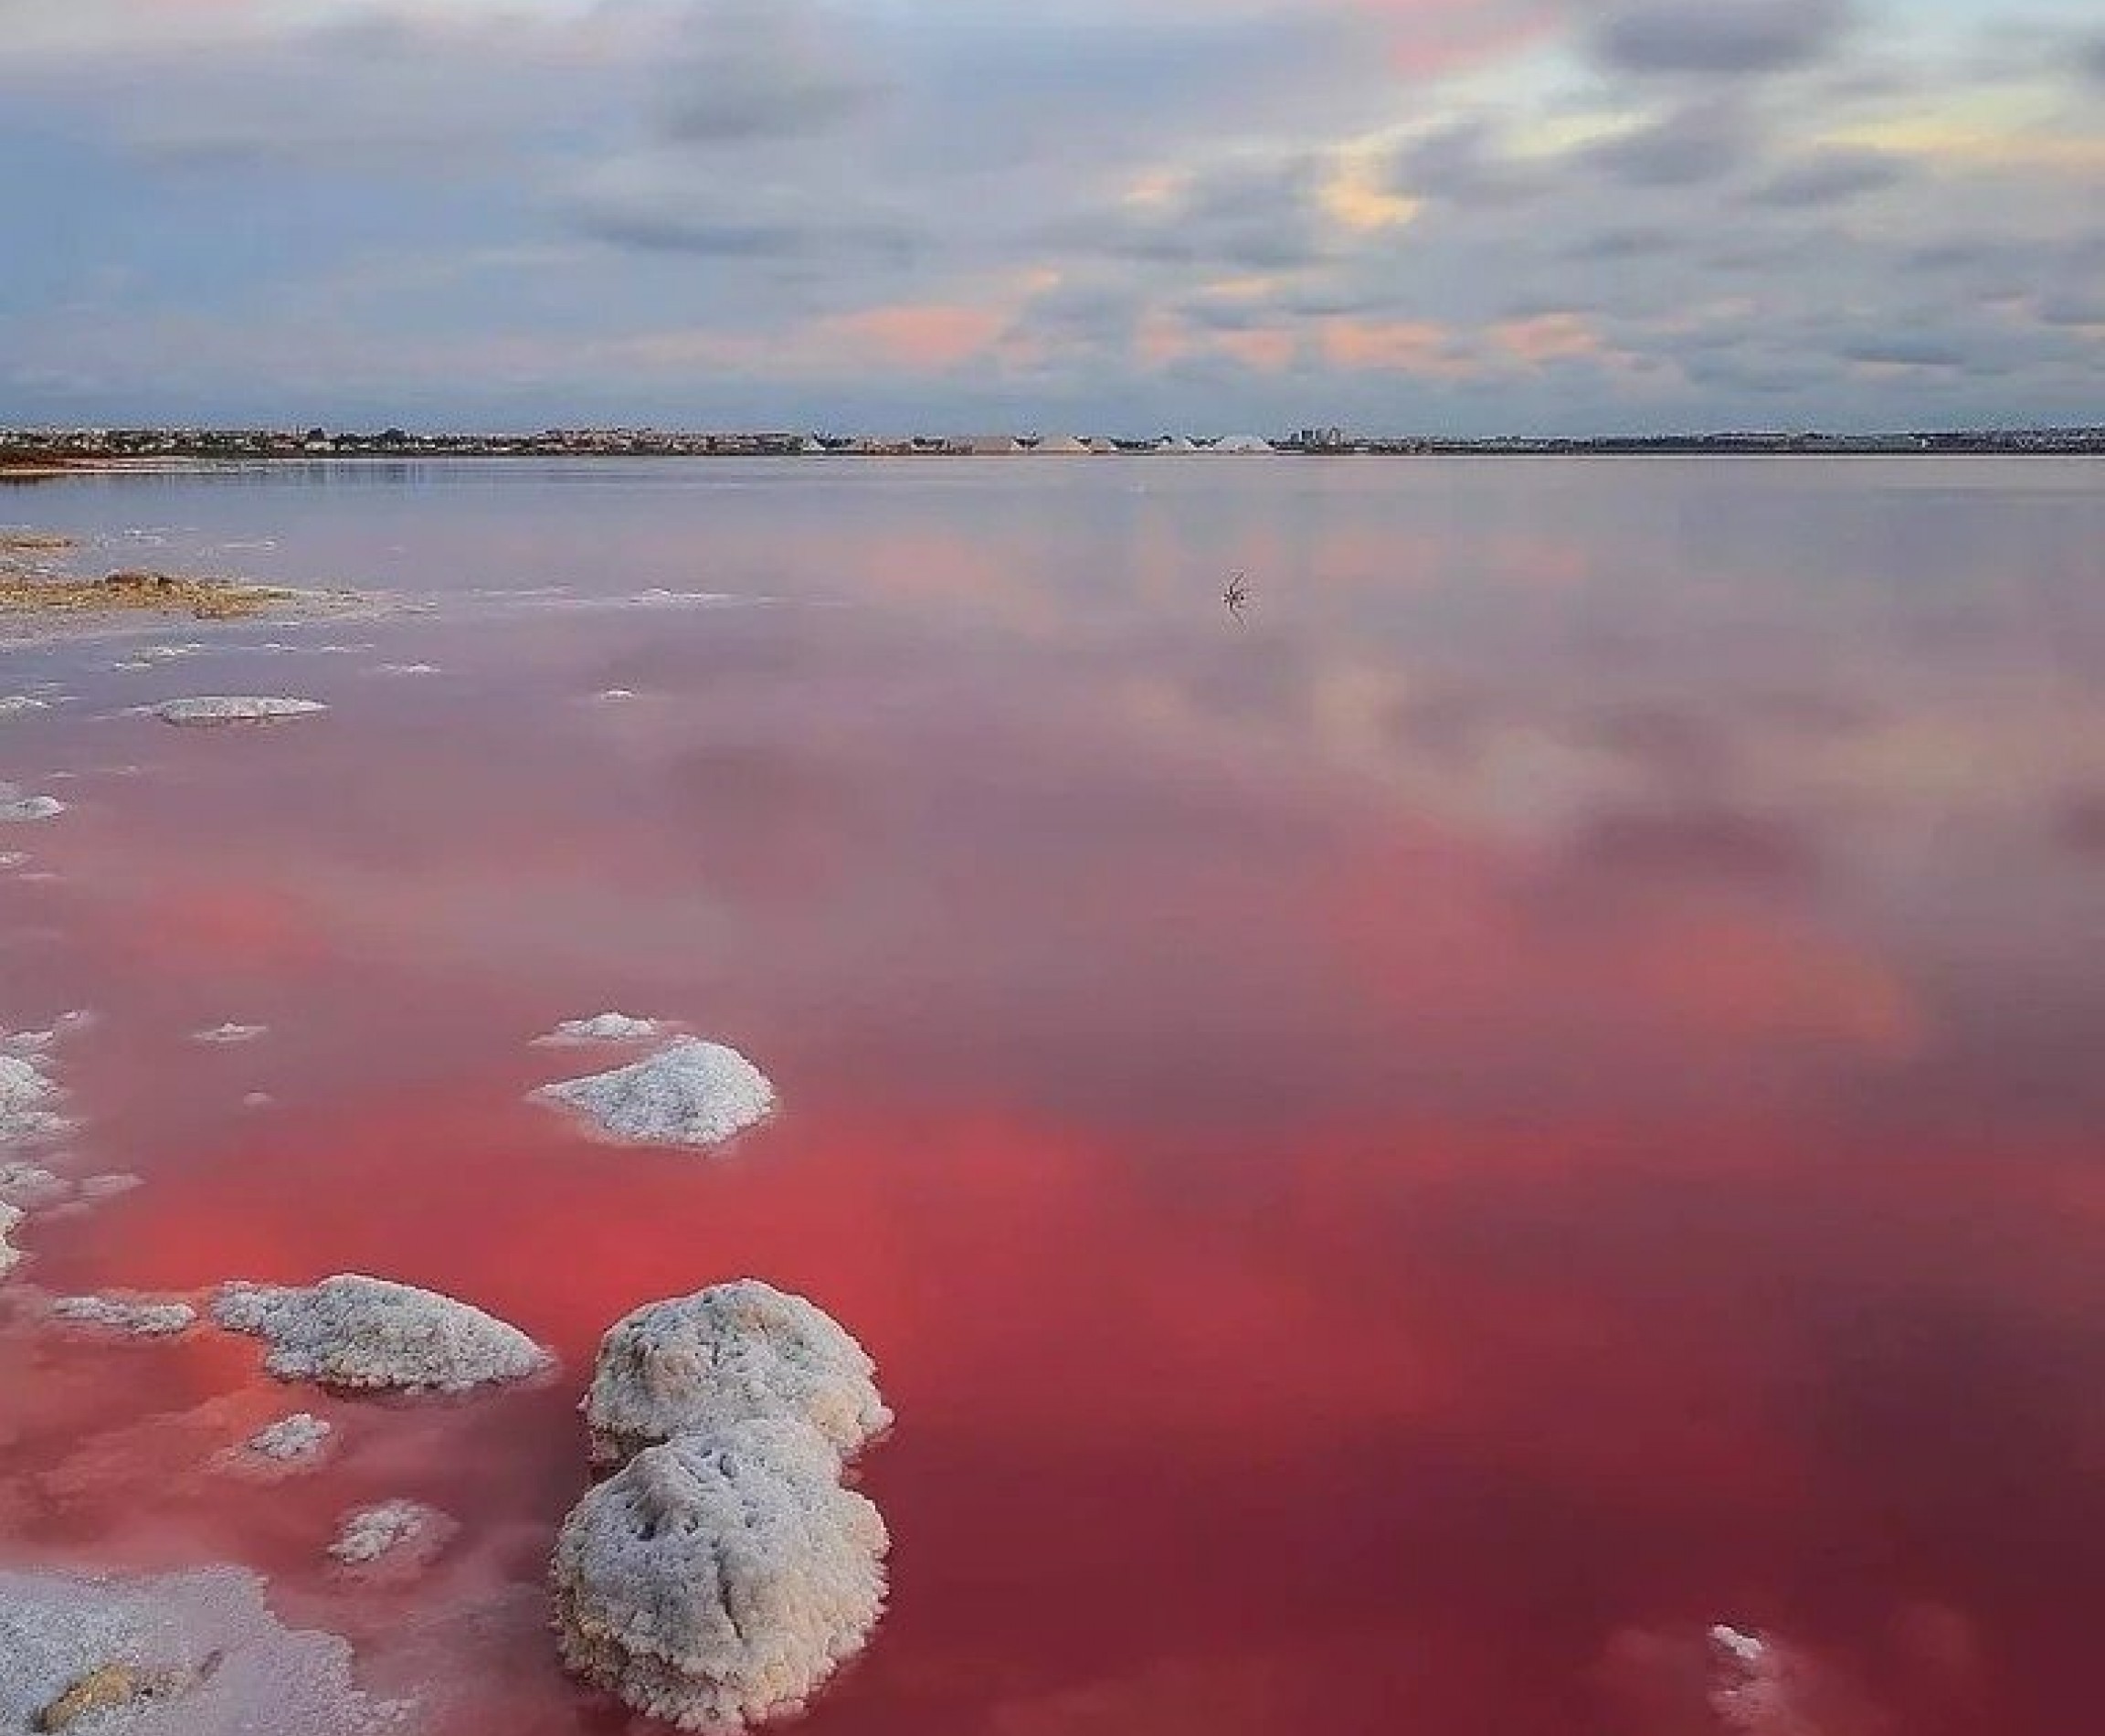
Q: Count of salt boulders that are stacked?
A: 2